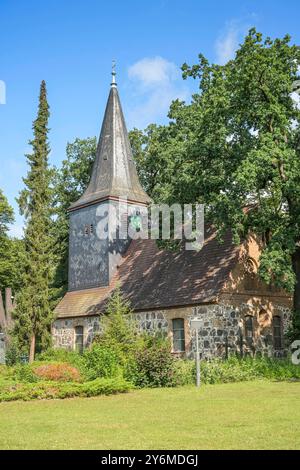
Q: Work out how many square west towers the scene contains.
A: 1